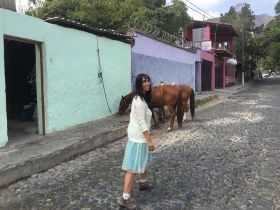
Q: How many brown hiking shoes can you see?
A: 2